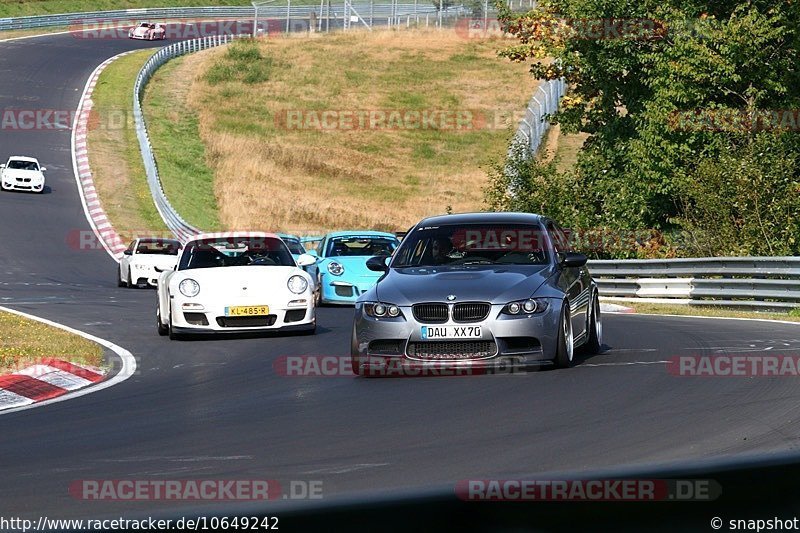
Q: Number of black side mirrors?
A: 3